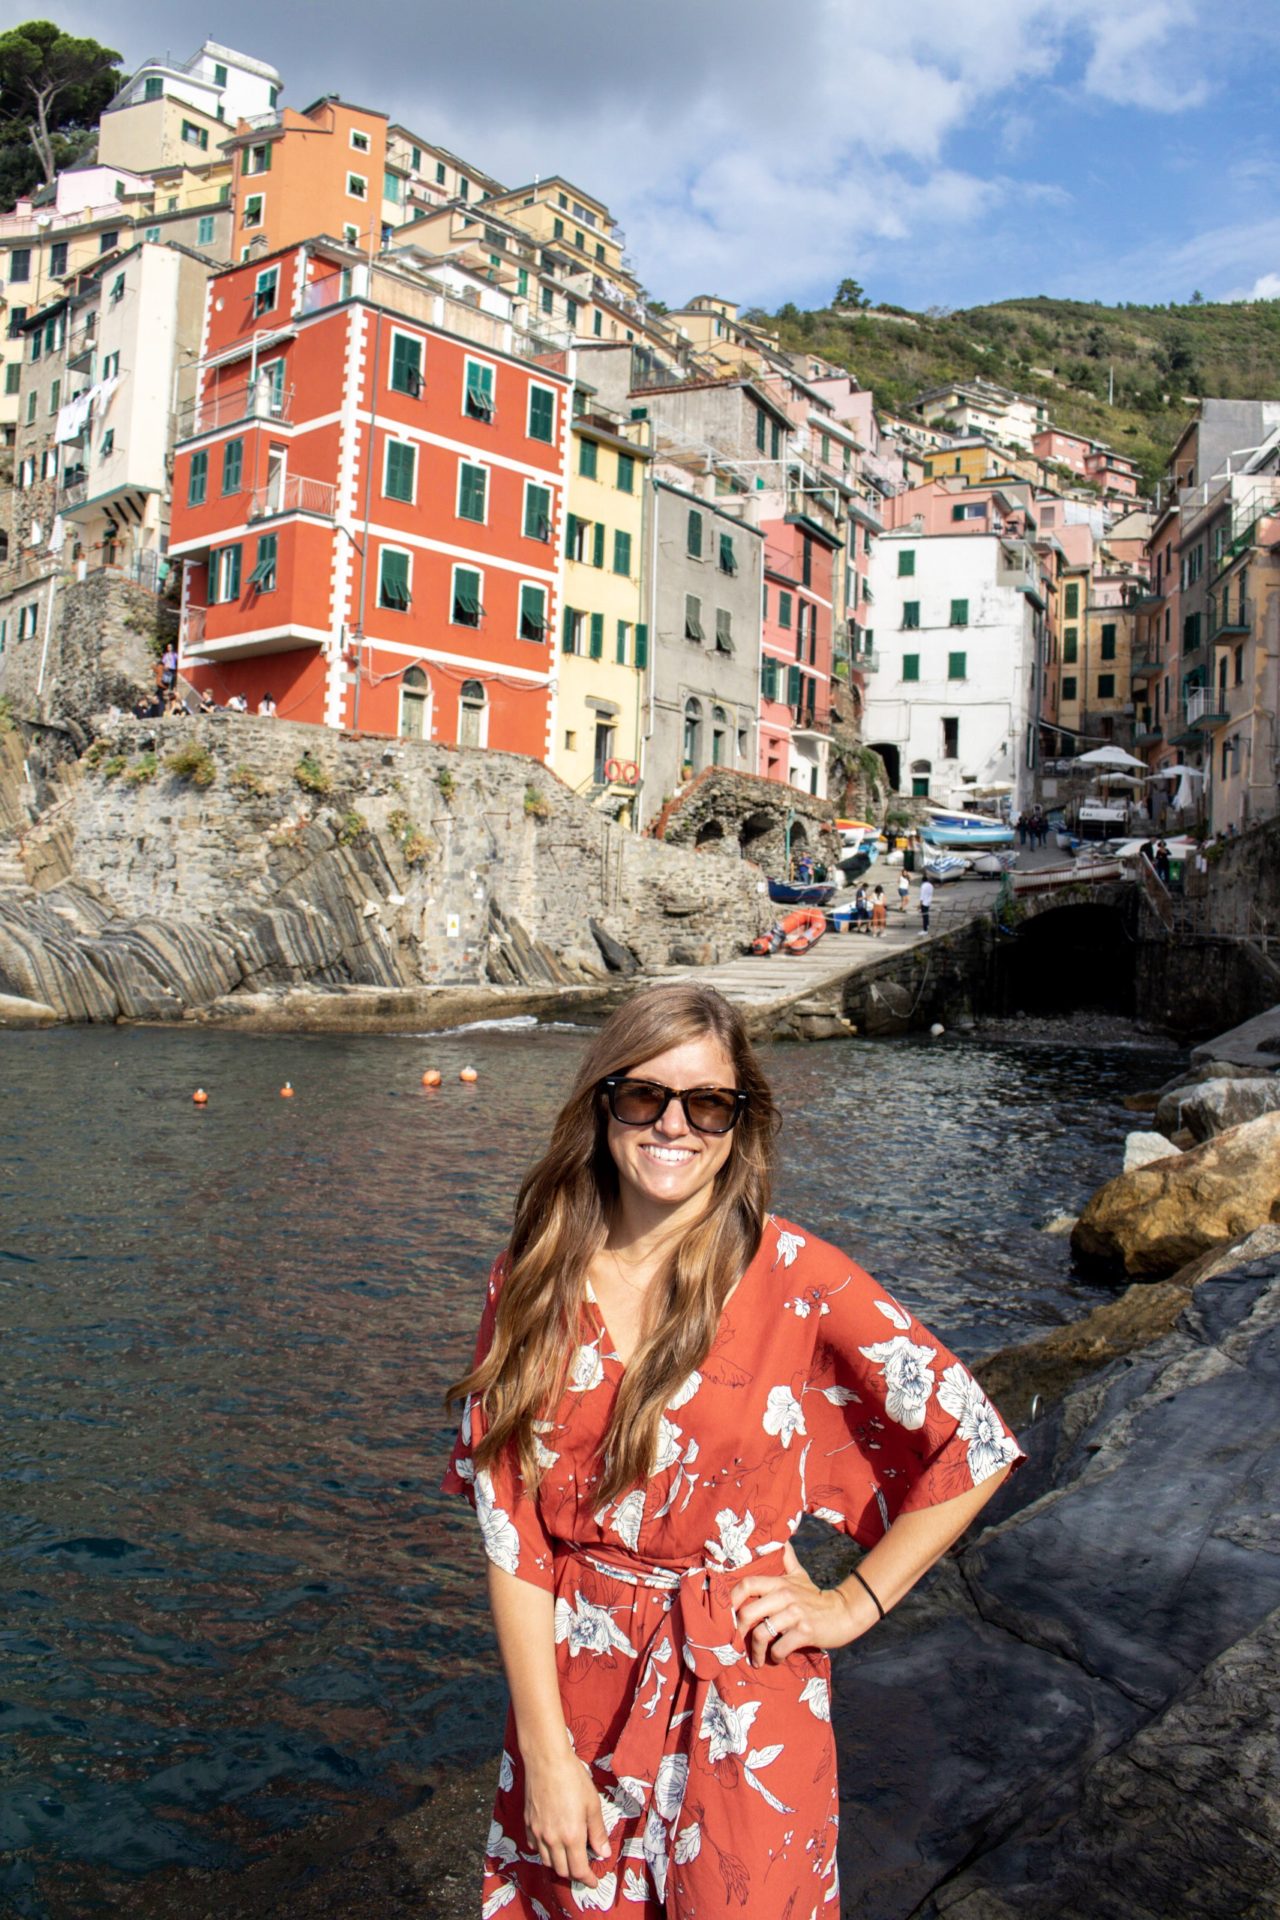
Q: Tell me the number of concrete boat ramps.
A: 1